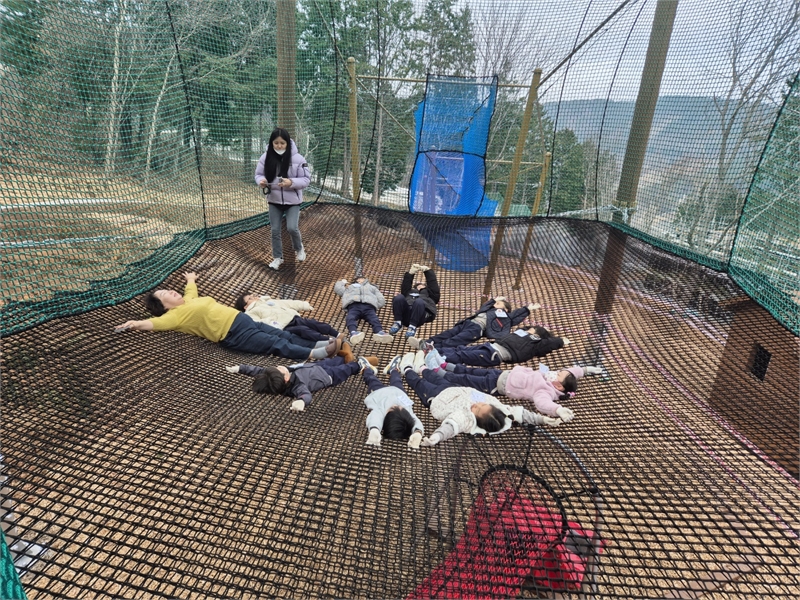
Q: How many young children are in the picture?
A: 9